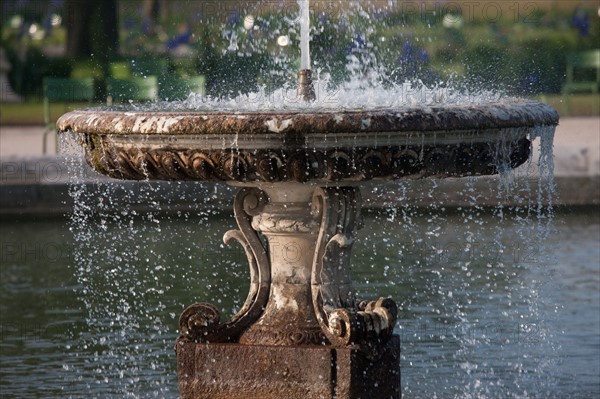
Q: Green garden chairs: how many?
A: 4